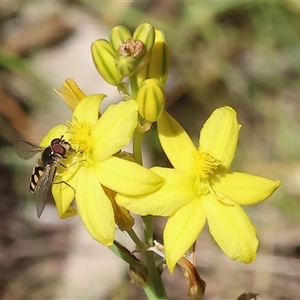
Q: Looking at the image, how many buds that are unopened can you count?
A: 6